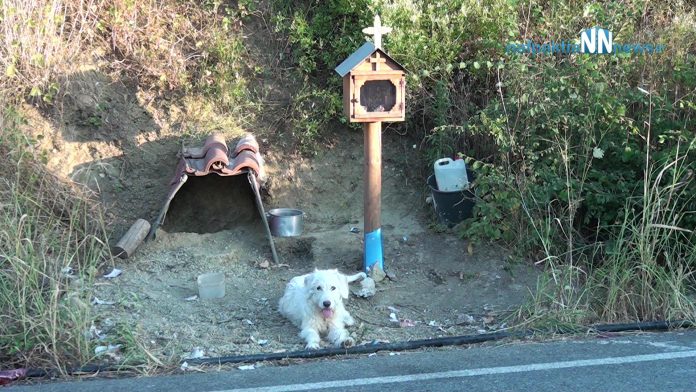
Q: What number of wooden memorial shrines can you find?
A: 1